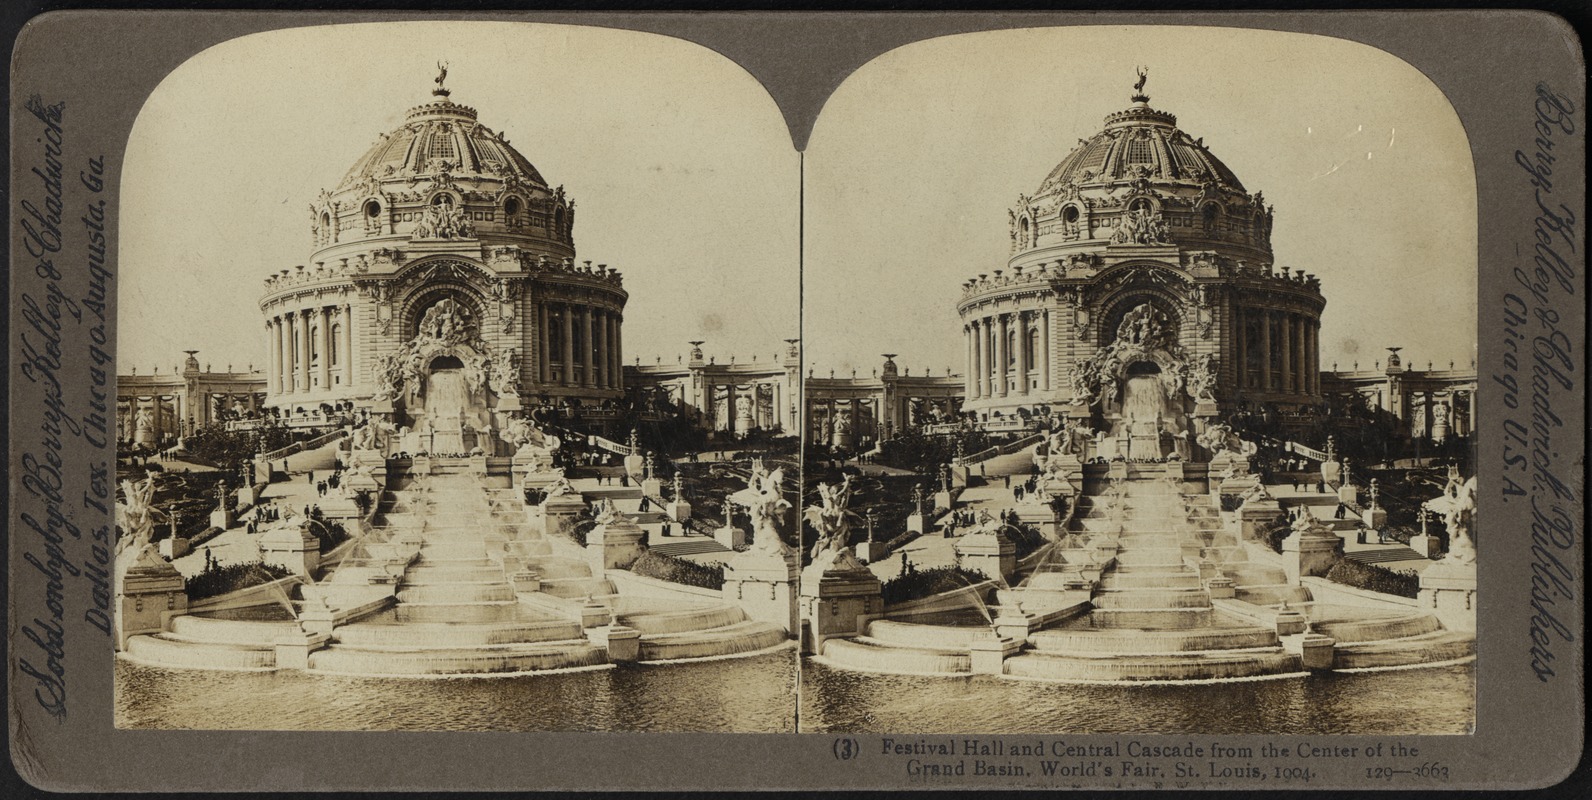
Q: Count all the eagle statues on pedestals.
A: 5